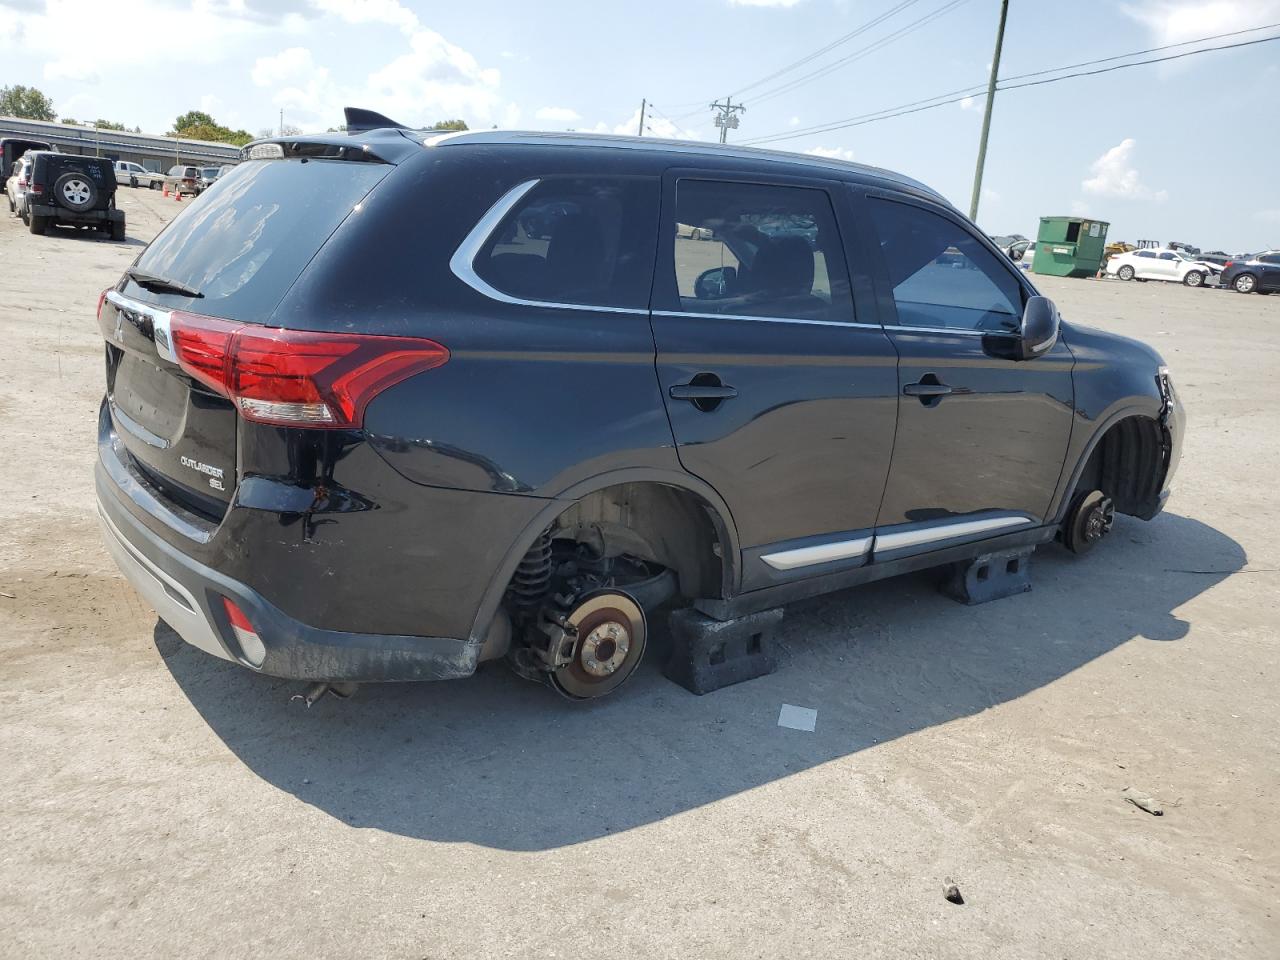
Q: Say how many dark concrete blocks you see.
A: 2